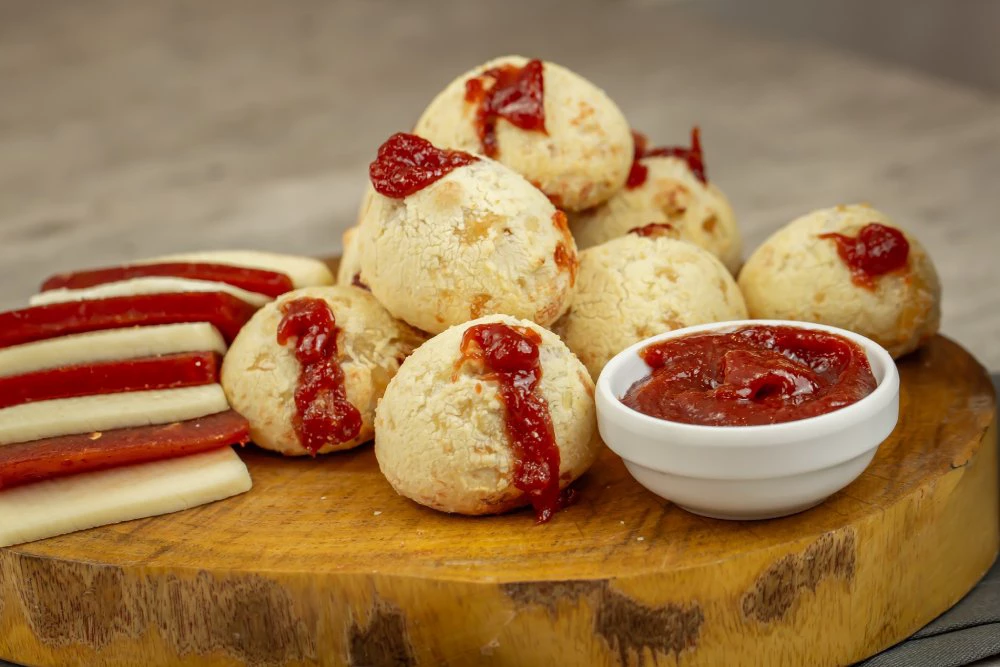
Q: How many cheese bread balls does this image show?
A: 8